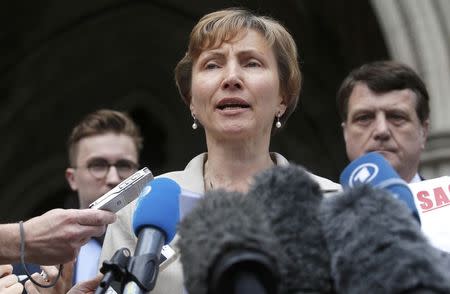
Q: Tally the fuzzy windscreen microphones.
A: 3